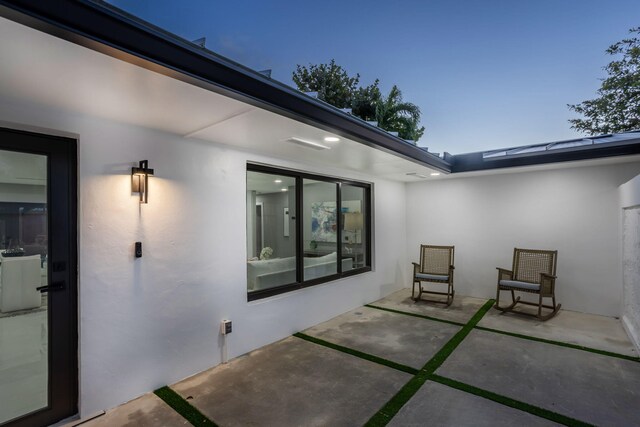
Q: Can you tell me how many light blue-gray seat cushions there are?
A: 2